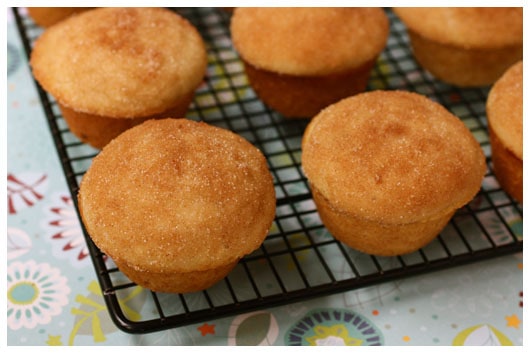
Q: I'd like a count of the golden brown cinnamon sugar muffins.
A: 7